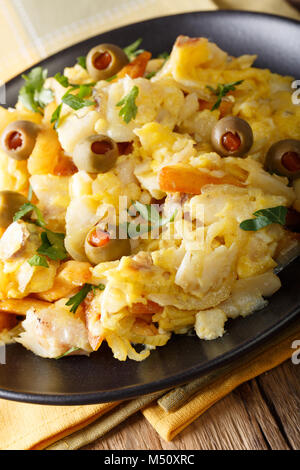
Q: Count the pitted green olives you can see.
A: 7